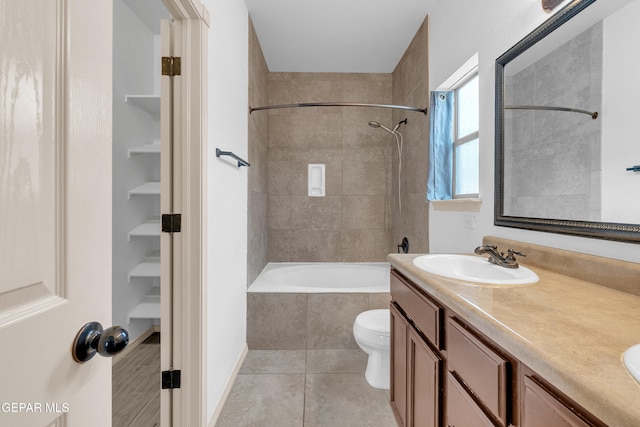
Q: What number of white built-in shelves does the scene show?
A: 6